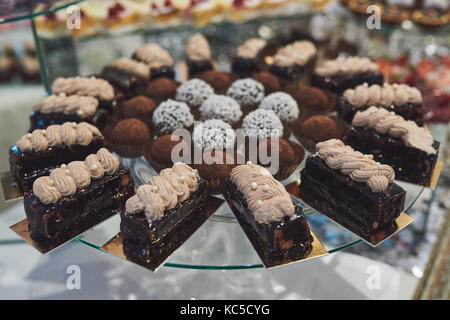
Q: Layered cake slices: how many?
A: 15